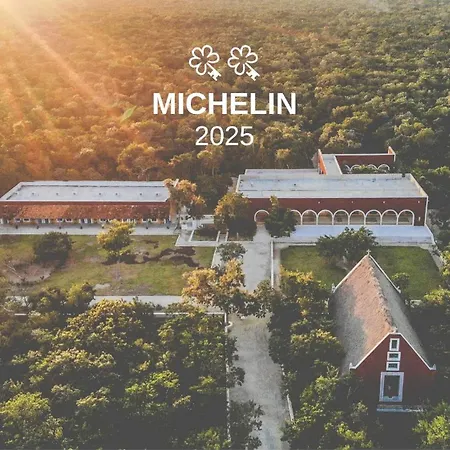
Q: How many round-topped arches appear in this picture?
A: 13